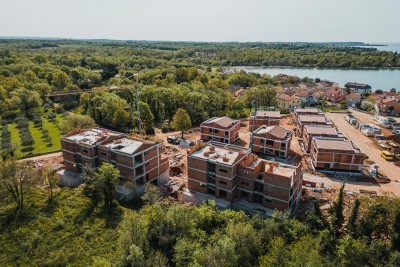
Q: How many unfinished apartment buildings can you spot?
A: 9